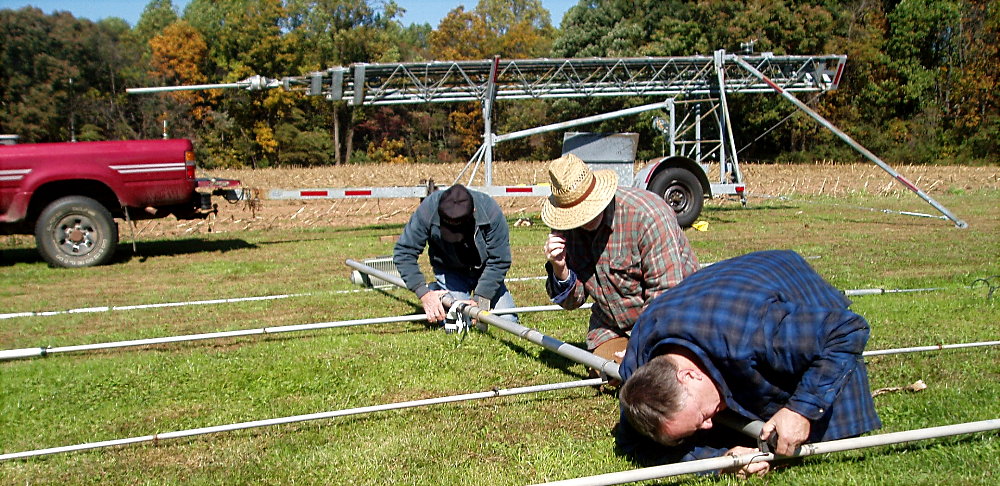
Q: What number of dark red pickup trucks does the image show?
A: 1